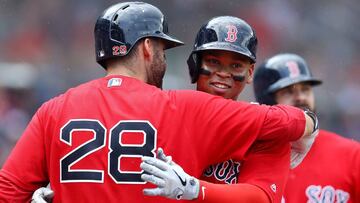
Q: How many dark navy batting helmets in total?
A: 3